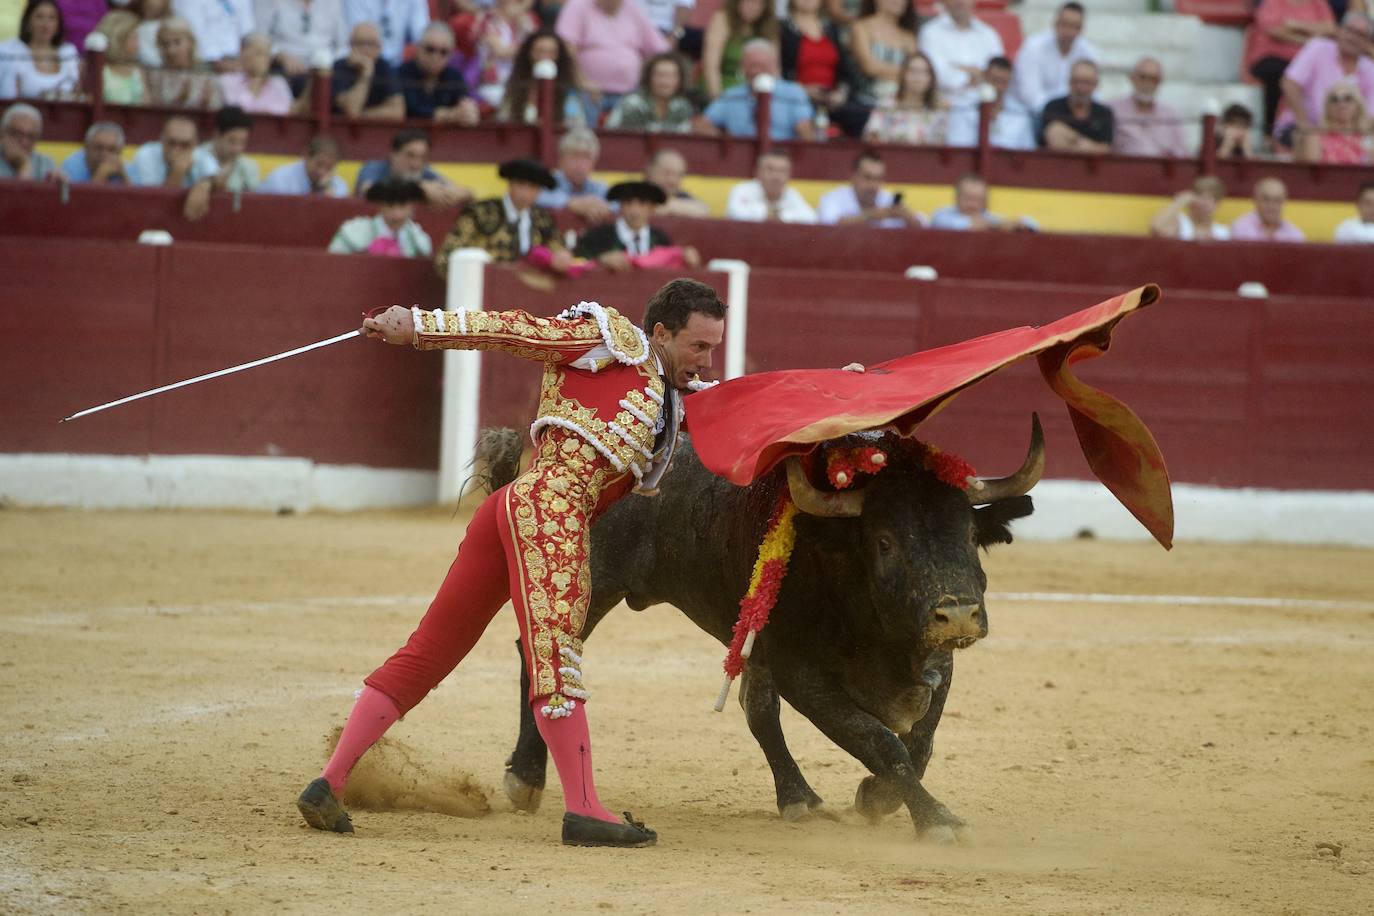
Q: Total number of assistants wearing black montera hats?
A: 3